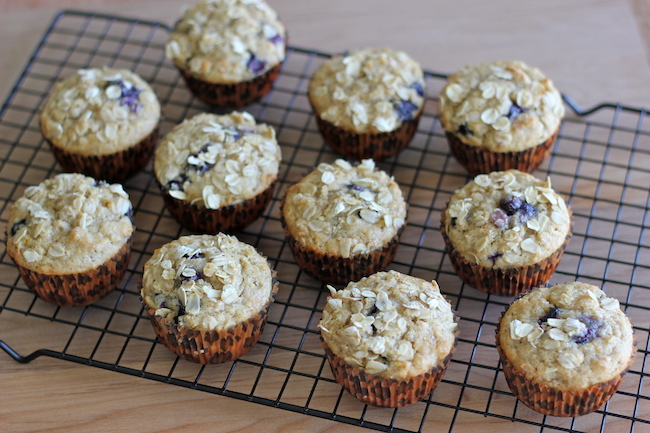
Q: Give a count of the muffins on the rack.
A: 11